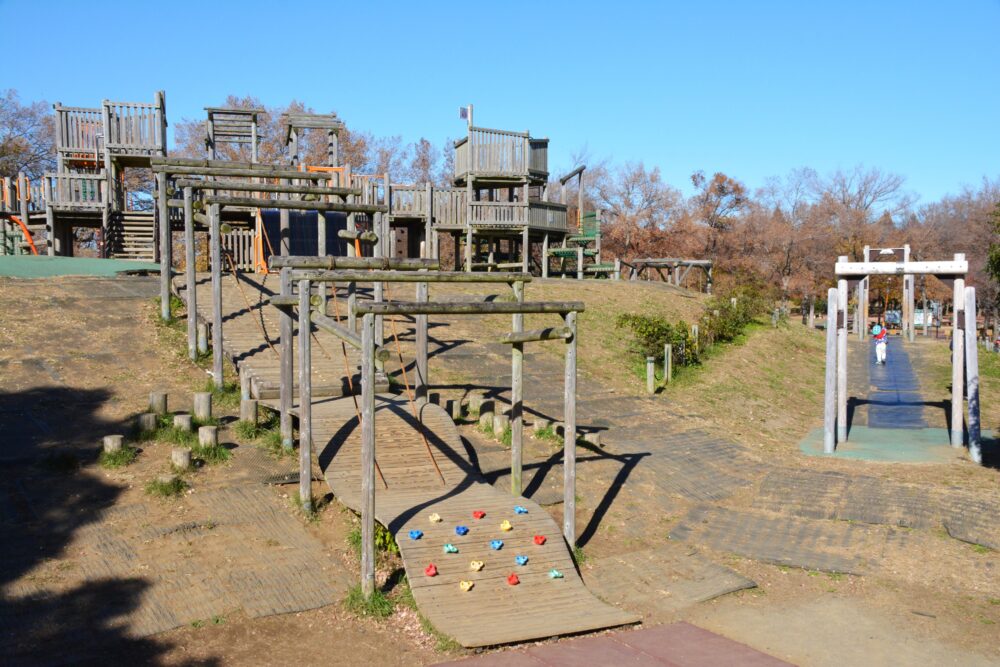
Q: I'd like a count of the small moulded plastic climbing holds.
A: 15